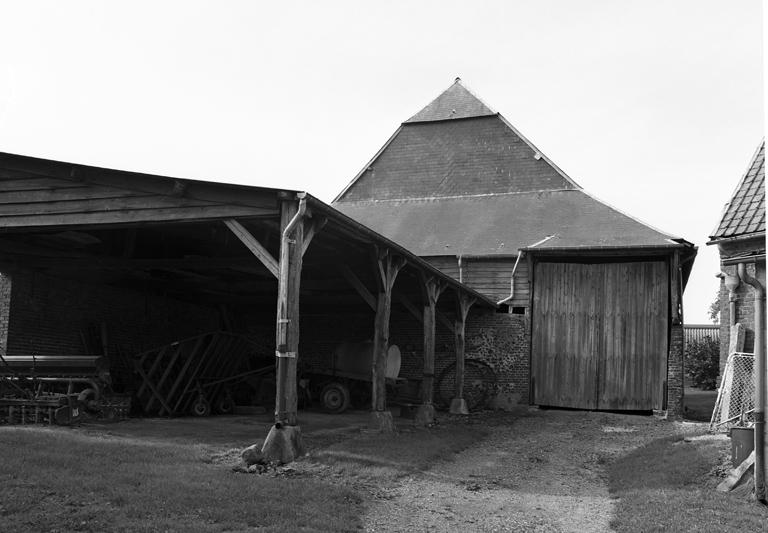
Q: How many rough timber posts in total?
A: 4